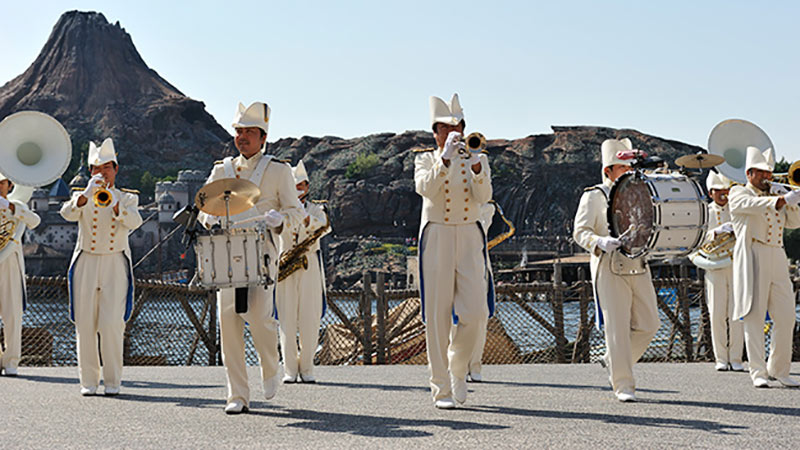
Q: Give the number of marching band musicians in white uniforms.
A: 9